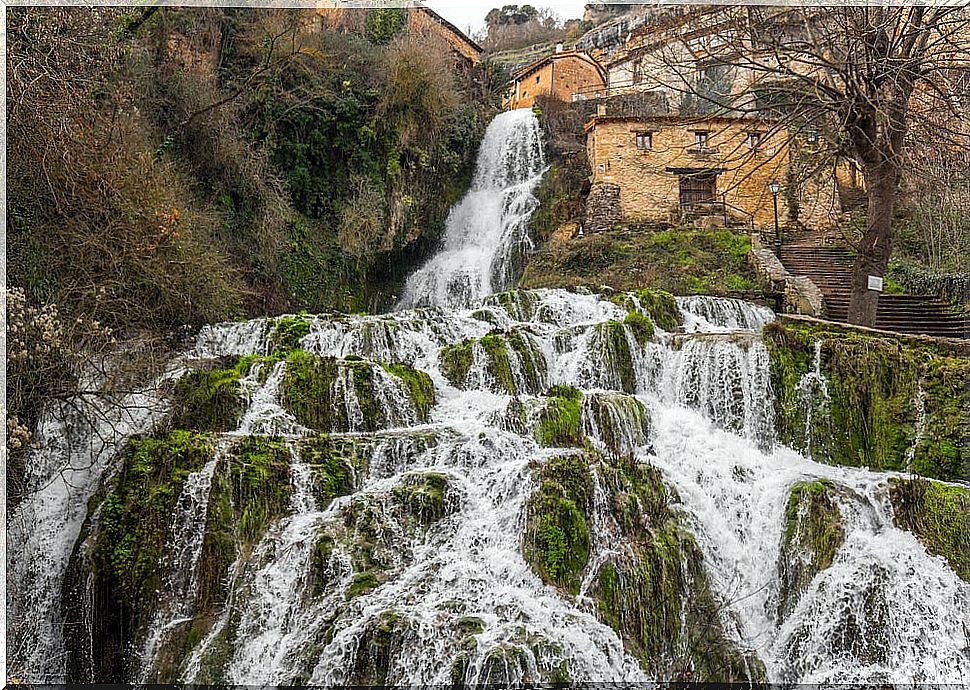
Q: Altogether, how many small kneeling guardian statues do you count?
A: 0